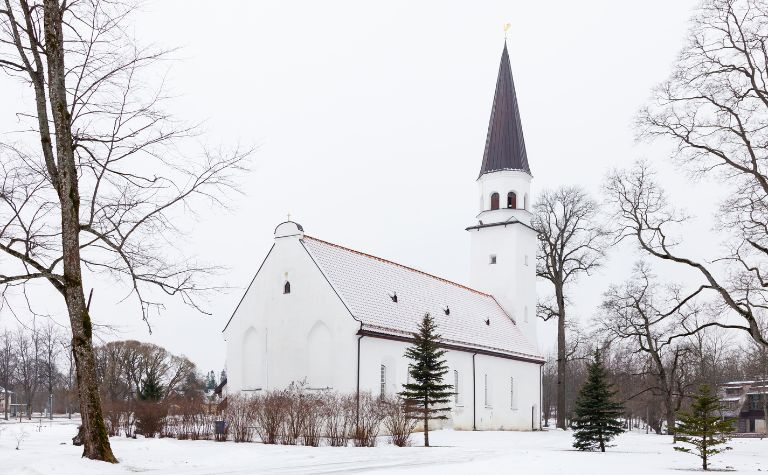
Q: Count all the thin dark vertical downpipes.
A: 3